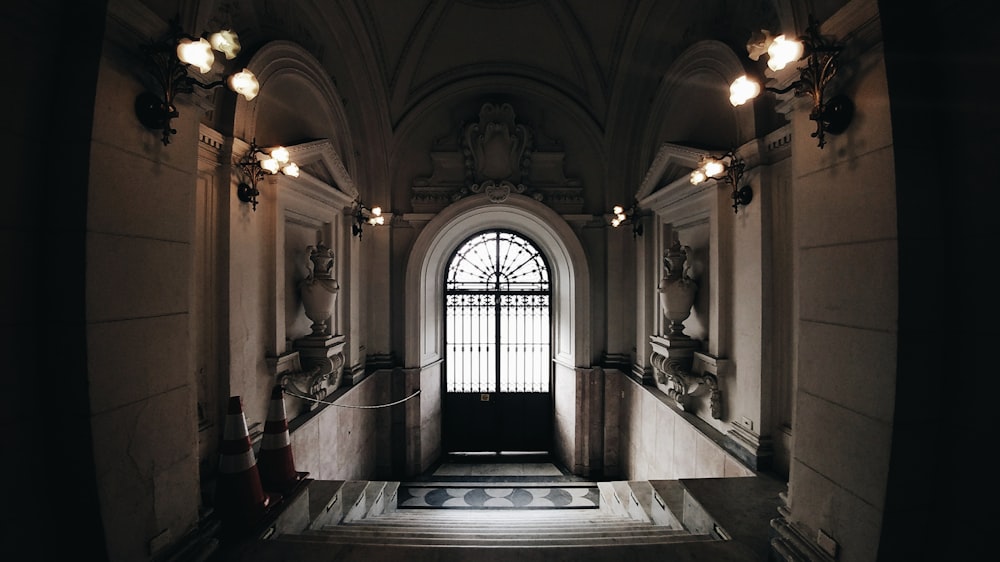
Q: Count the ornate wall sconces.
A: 6